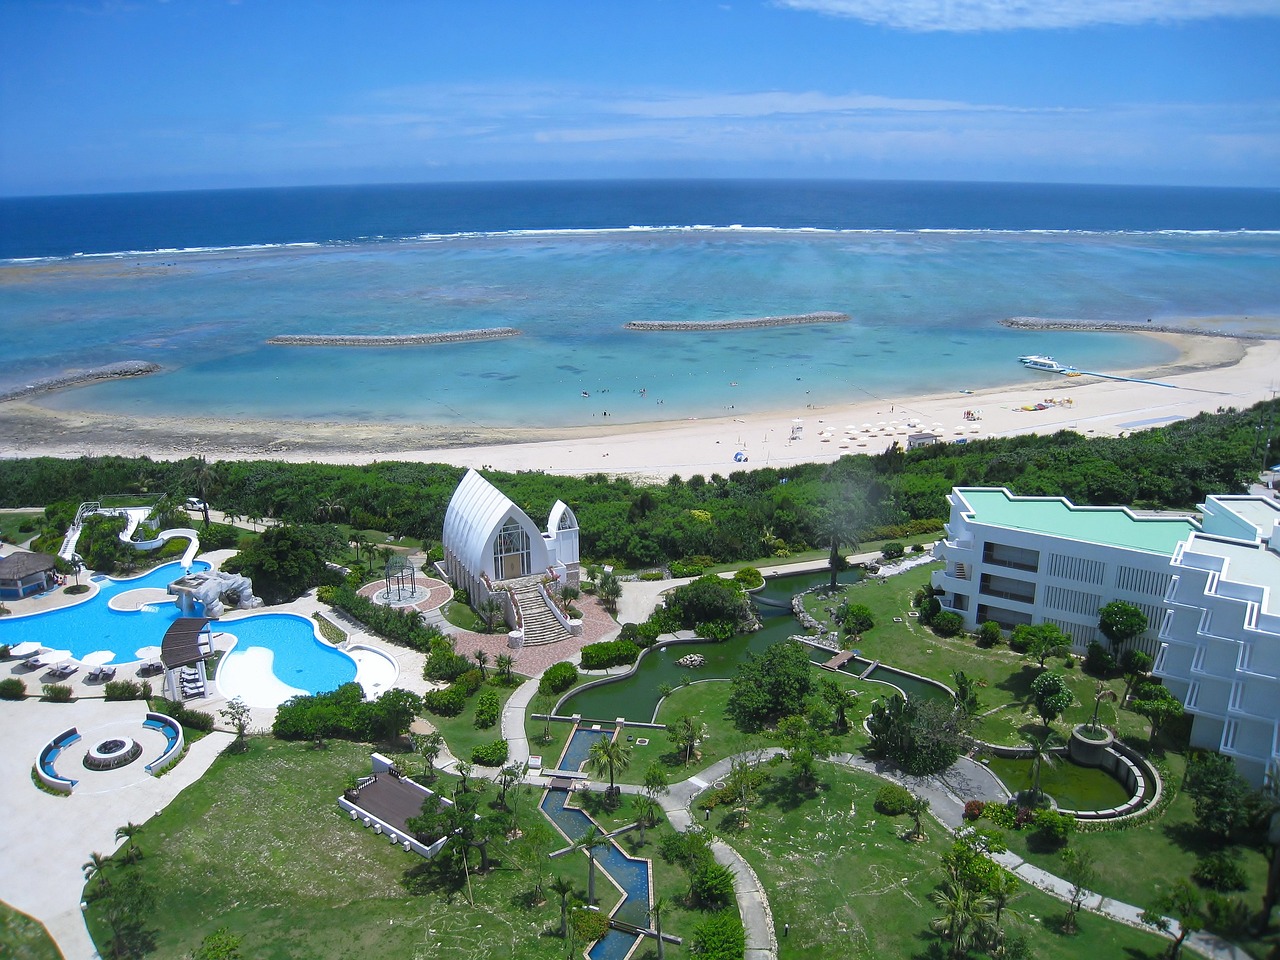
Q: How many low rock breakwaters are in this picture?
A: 4